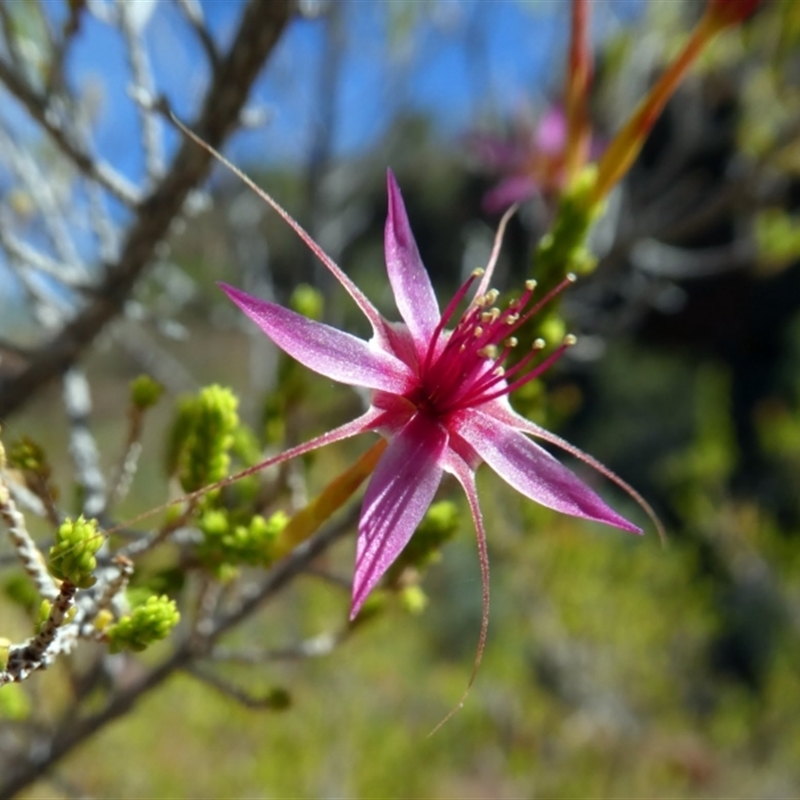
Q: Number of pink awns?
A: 5